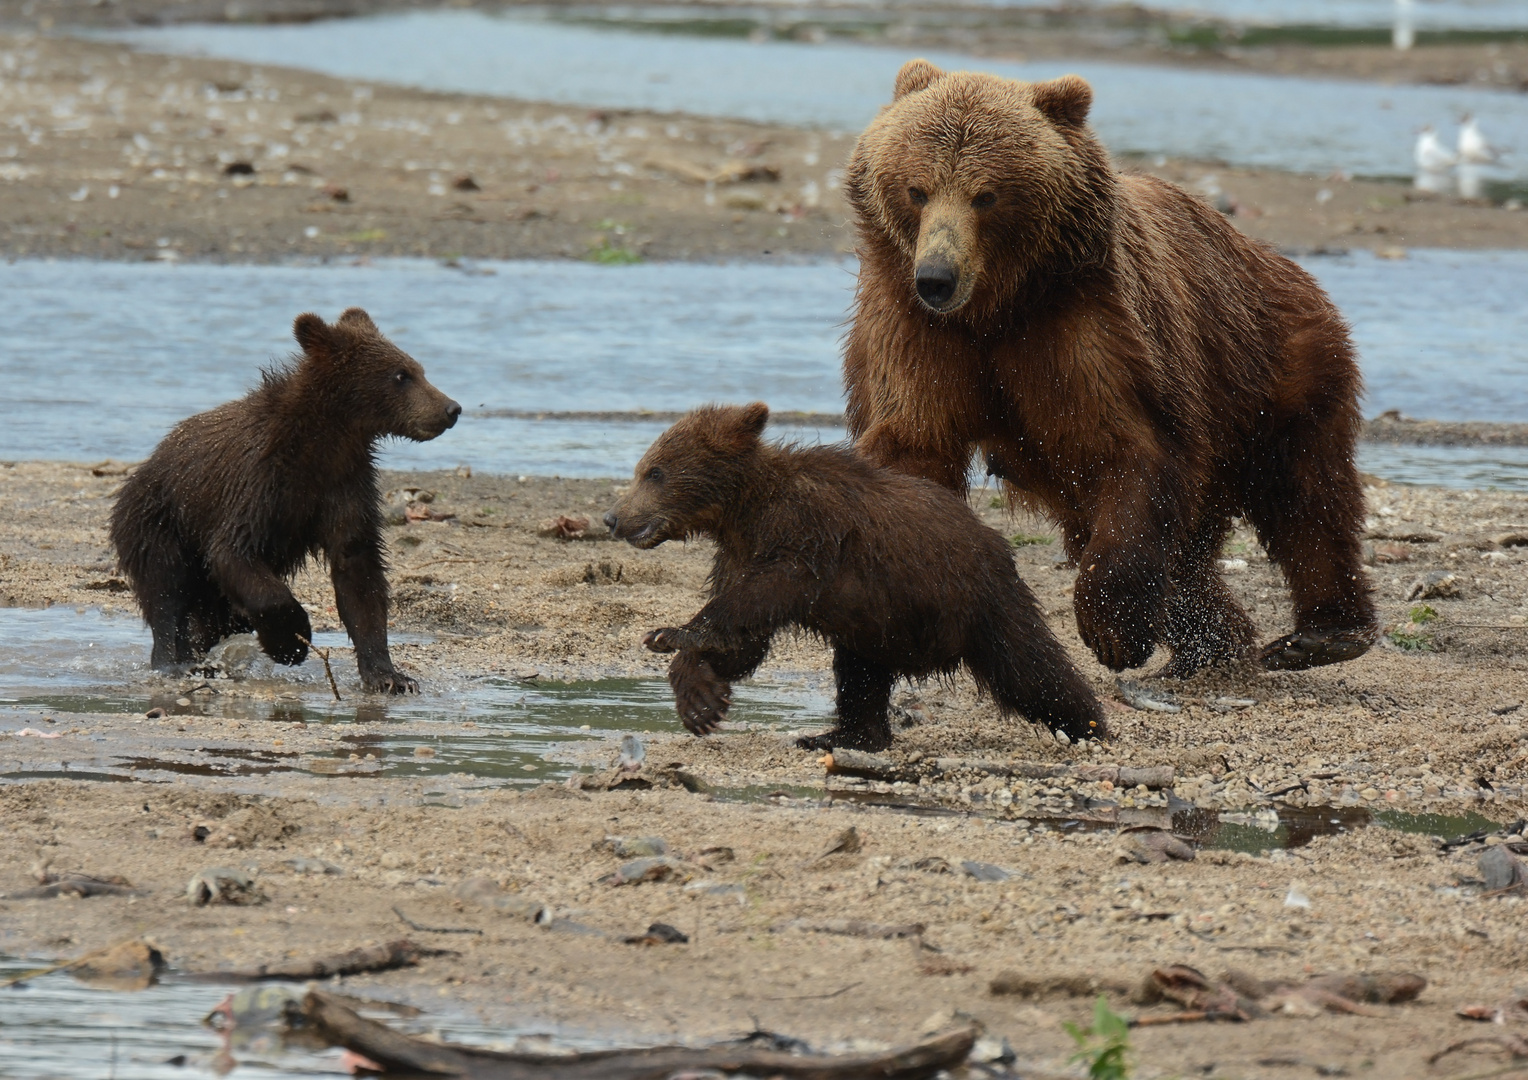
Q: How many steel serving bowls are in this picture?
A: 0